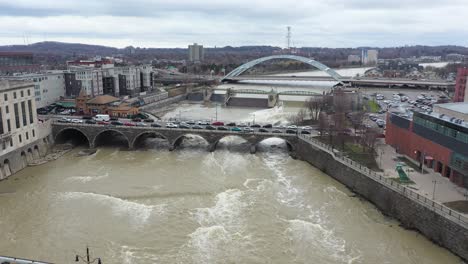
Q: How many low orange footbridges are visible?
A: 0